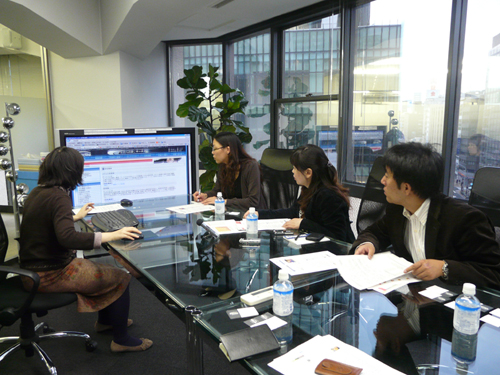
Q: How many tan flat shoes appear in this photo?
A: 2